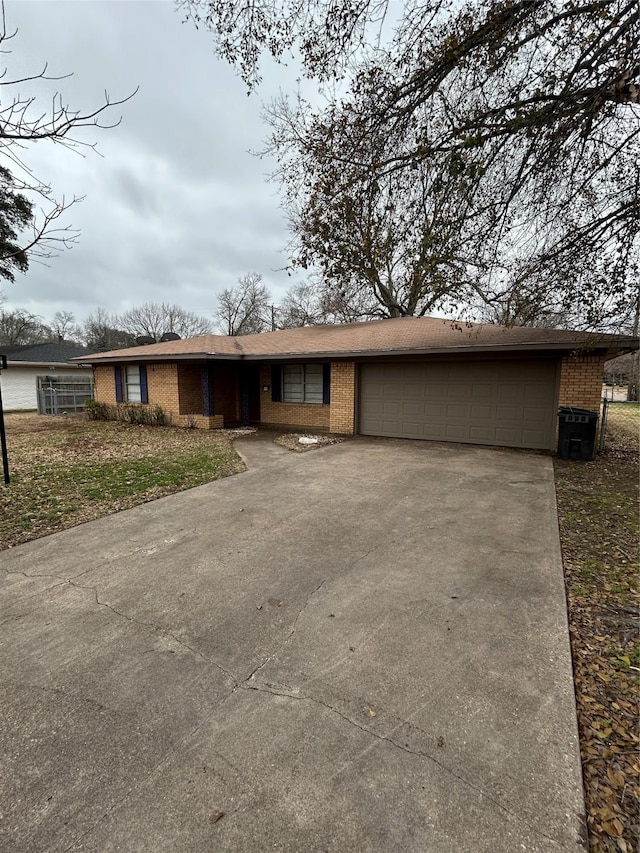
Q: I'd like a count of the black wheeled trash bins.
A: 1